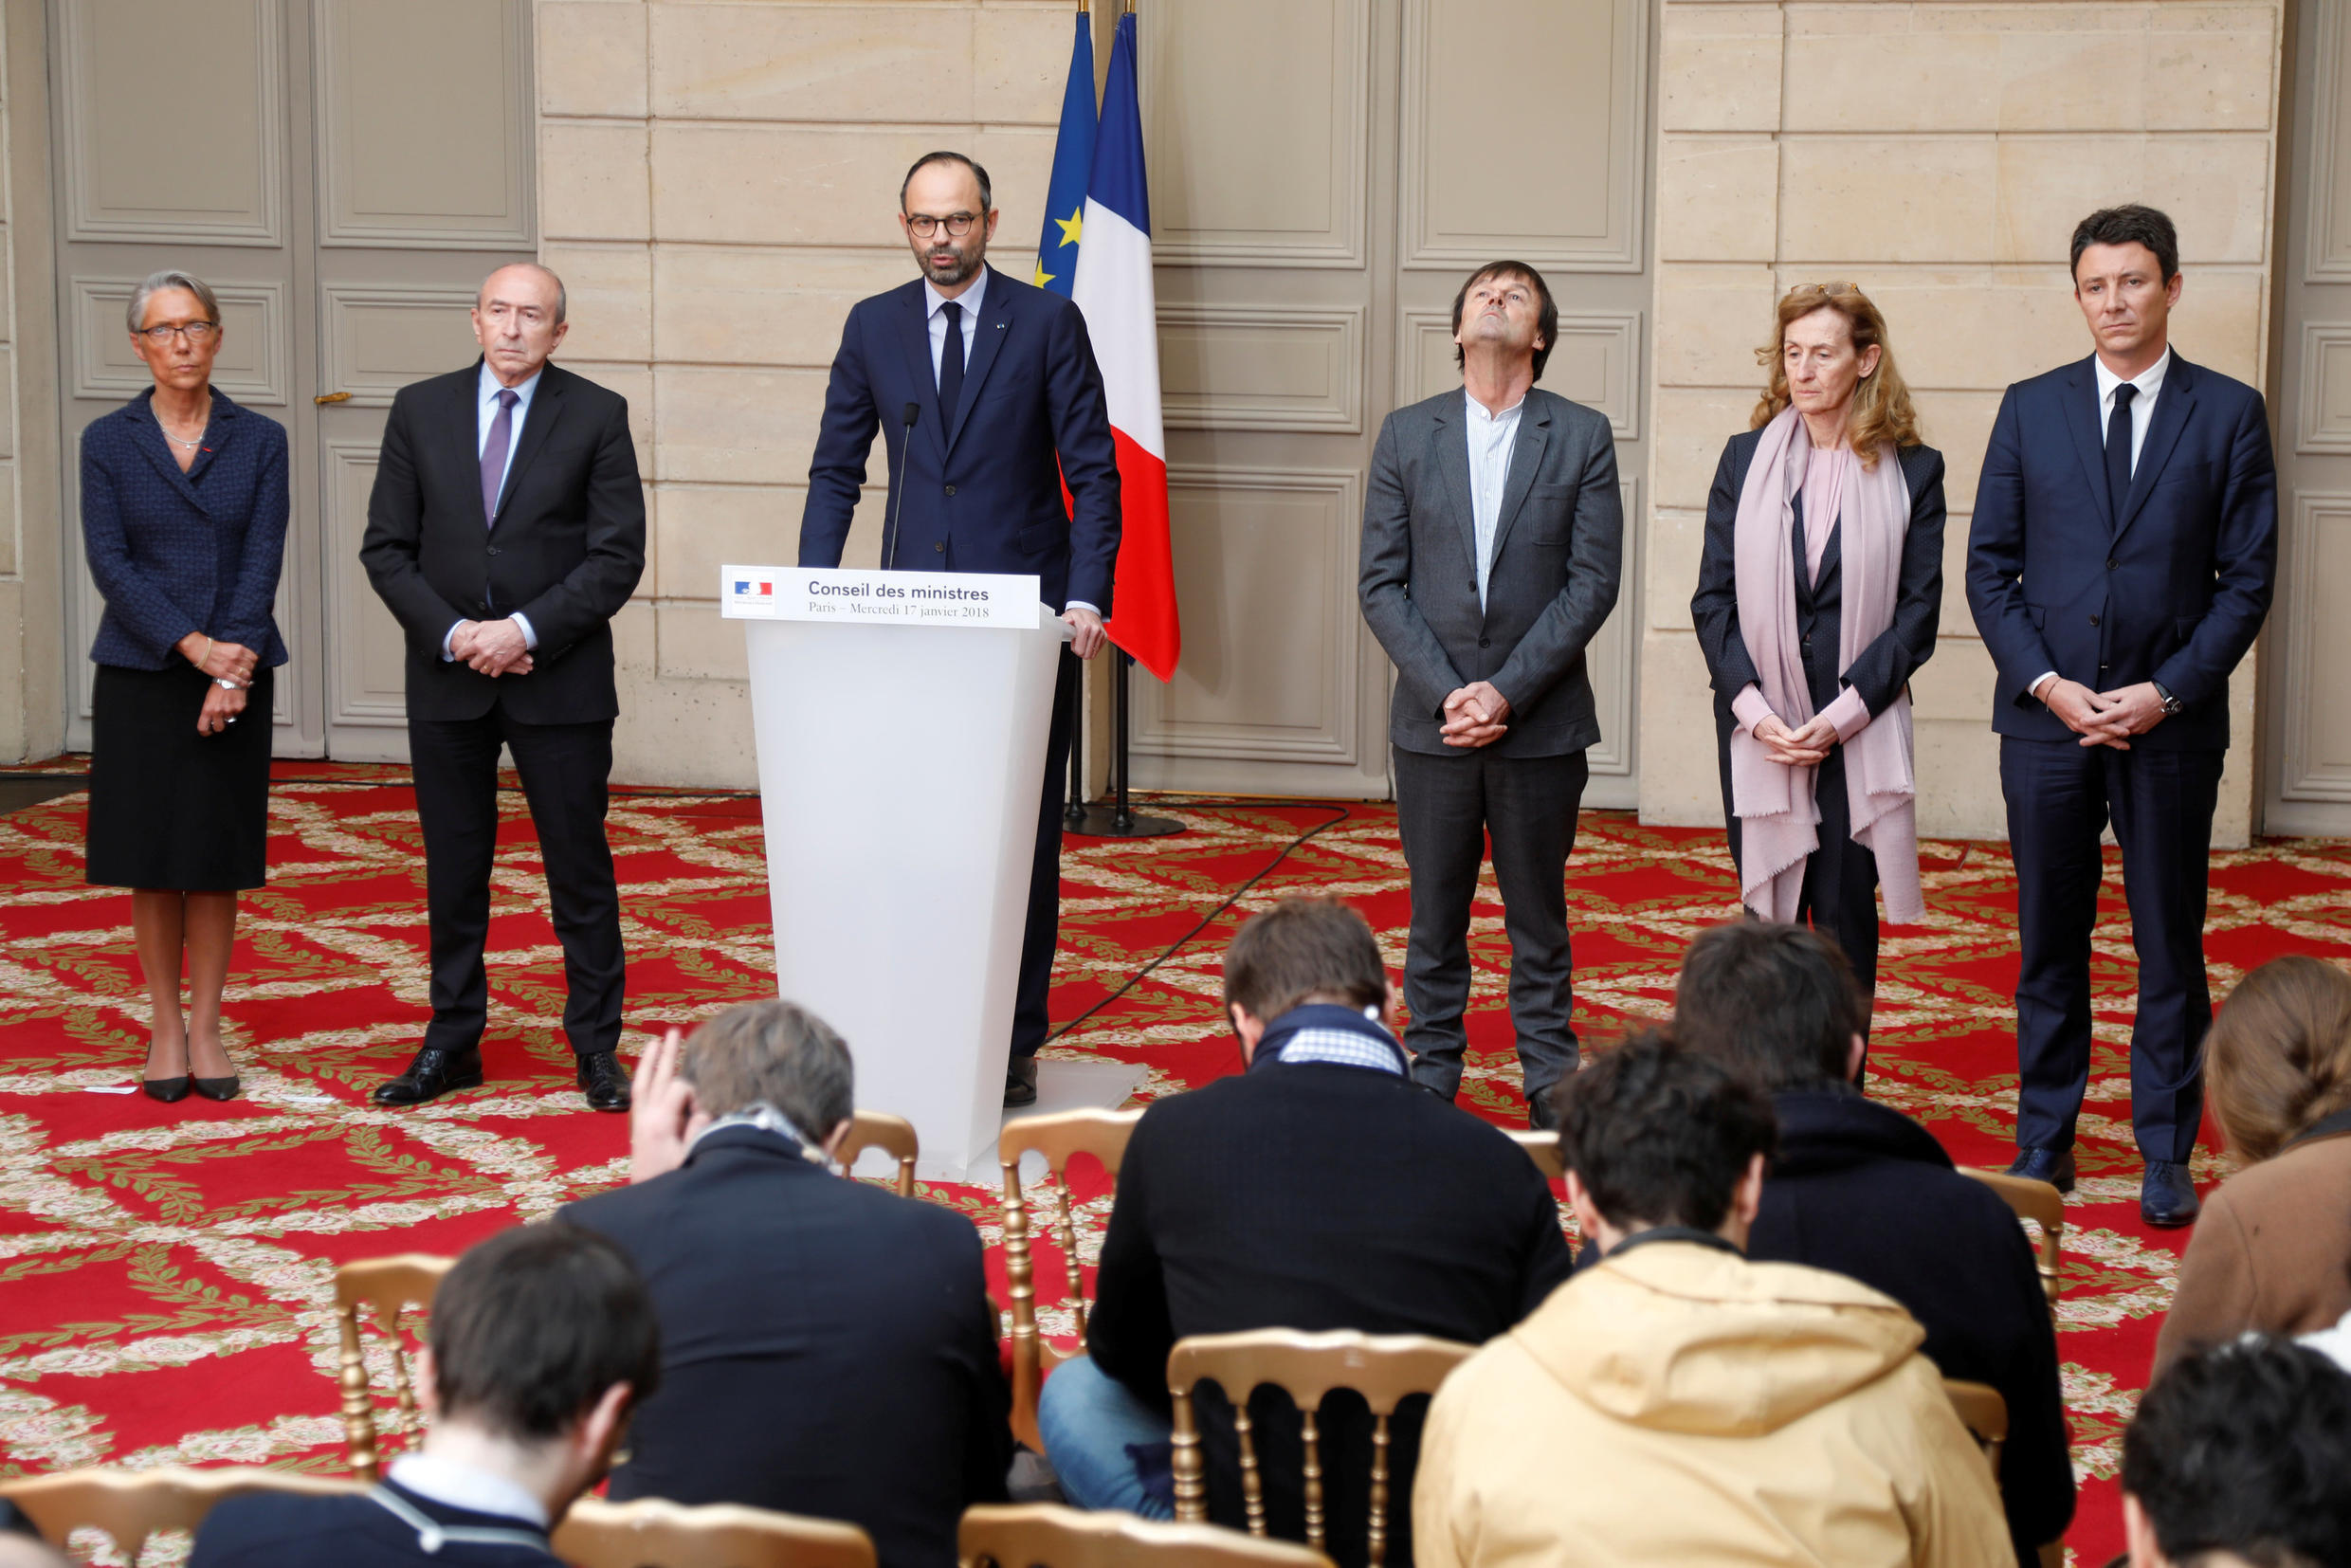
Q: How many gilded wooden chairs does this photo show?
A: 10